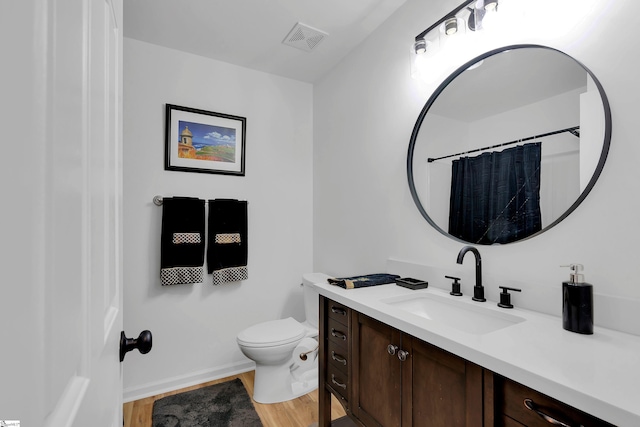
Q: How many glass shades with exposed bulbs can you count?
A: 3